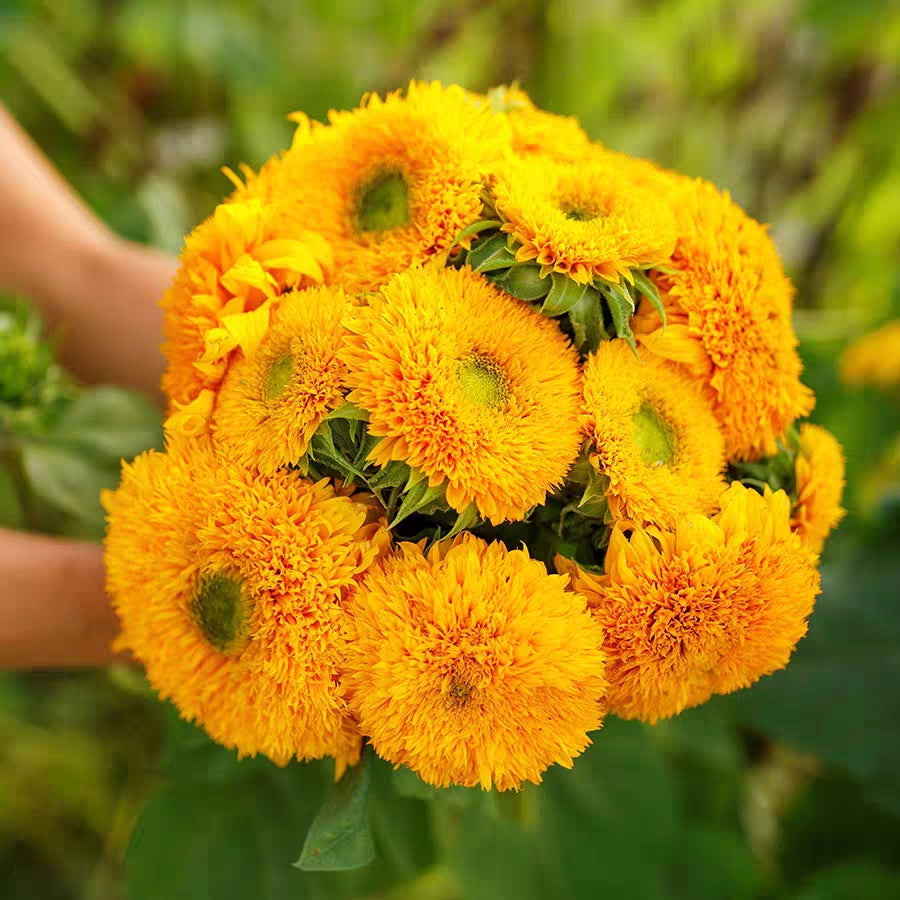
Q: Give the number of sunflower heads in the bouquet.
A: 12